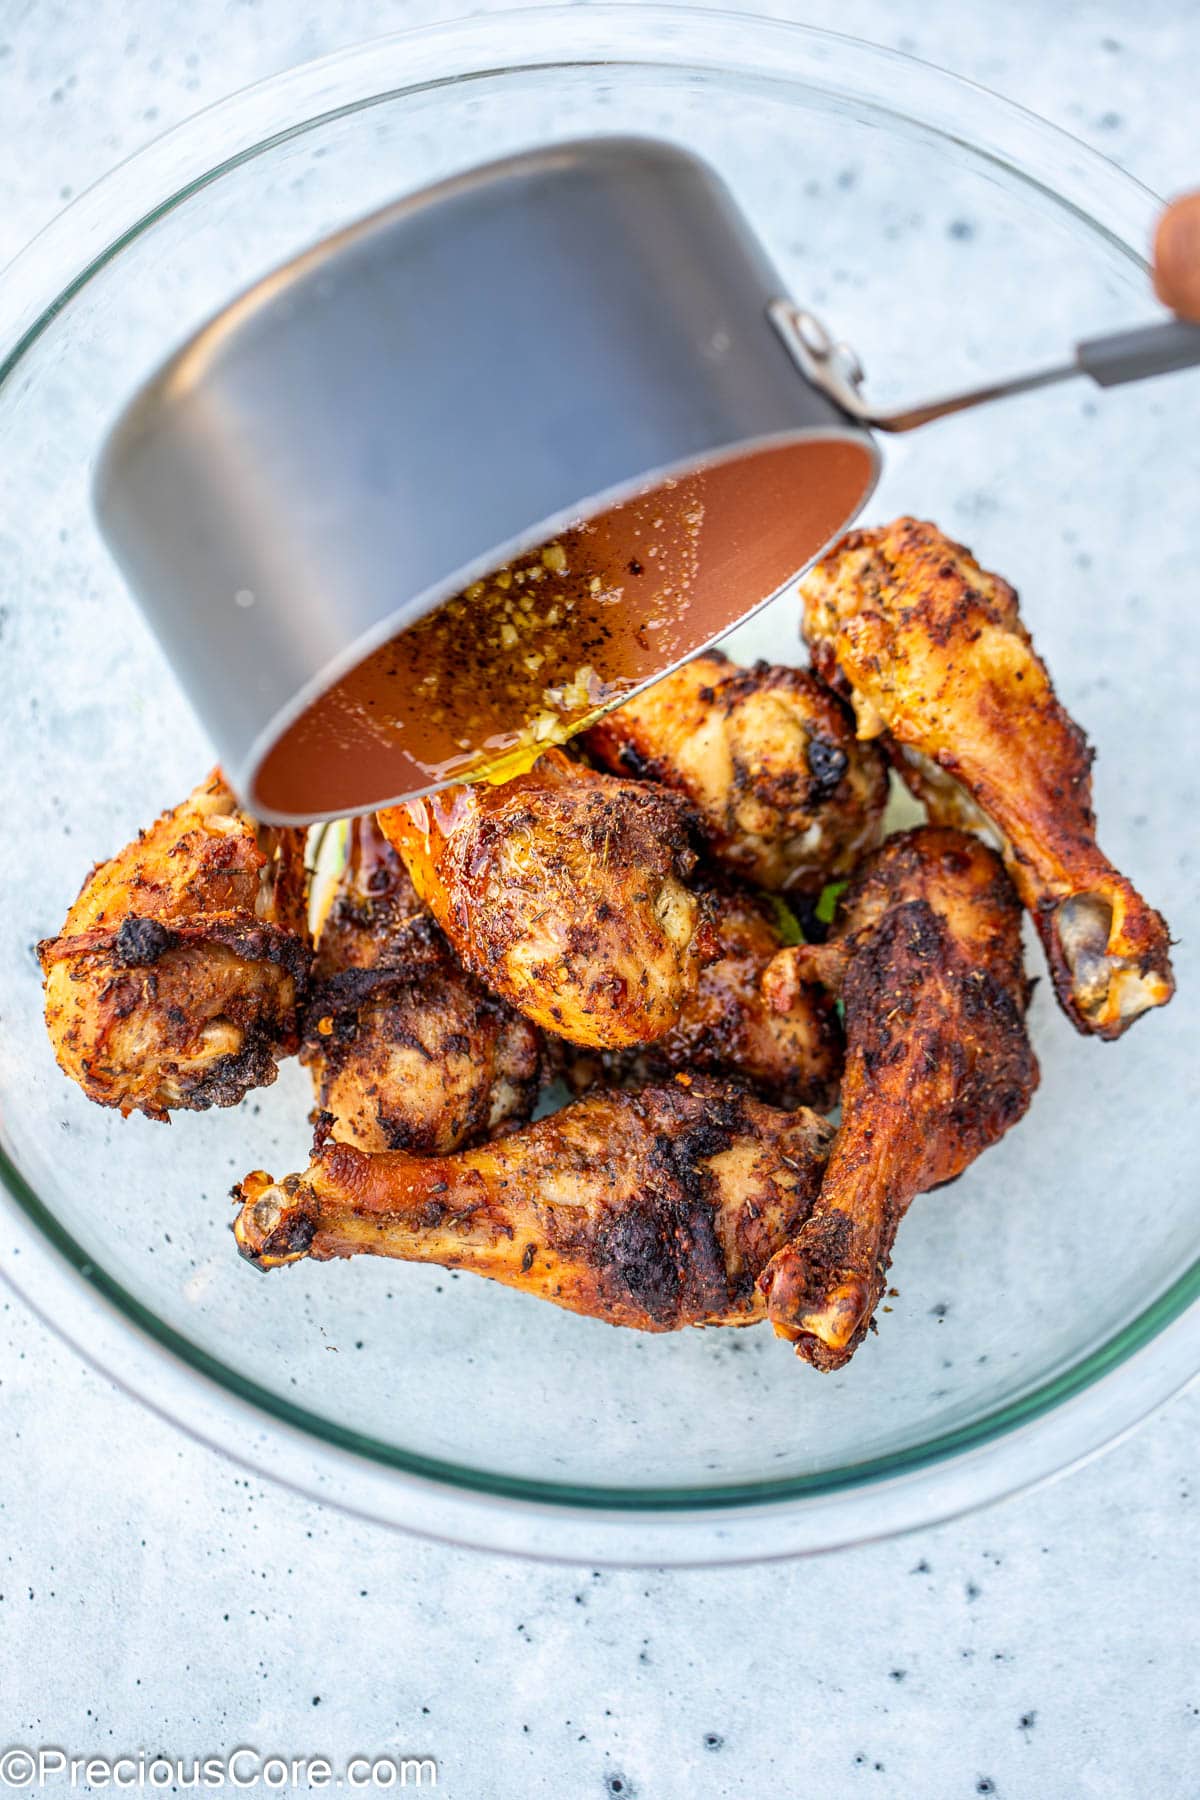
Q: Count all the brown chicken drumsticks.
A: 8